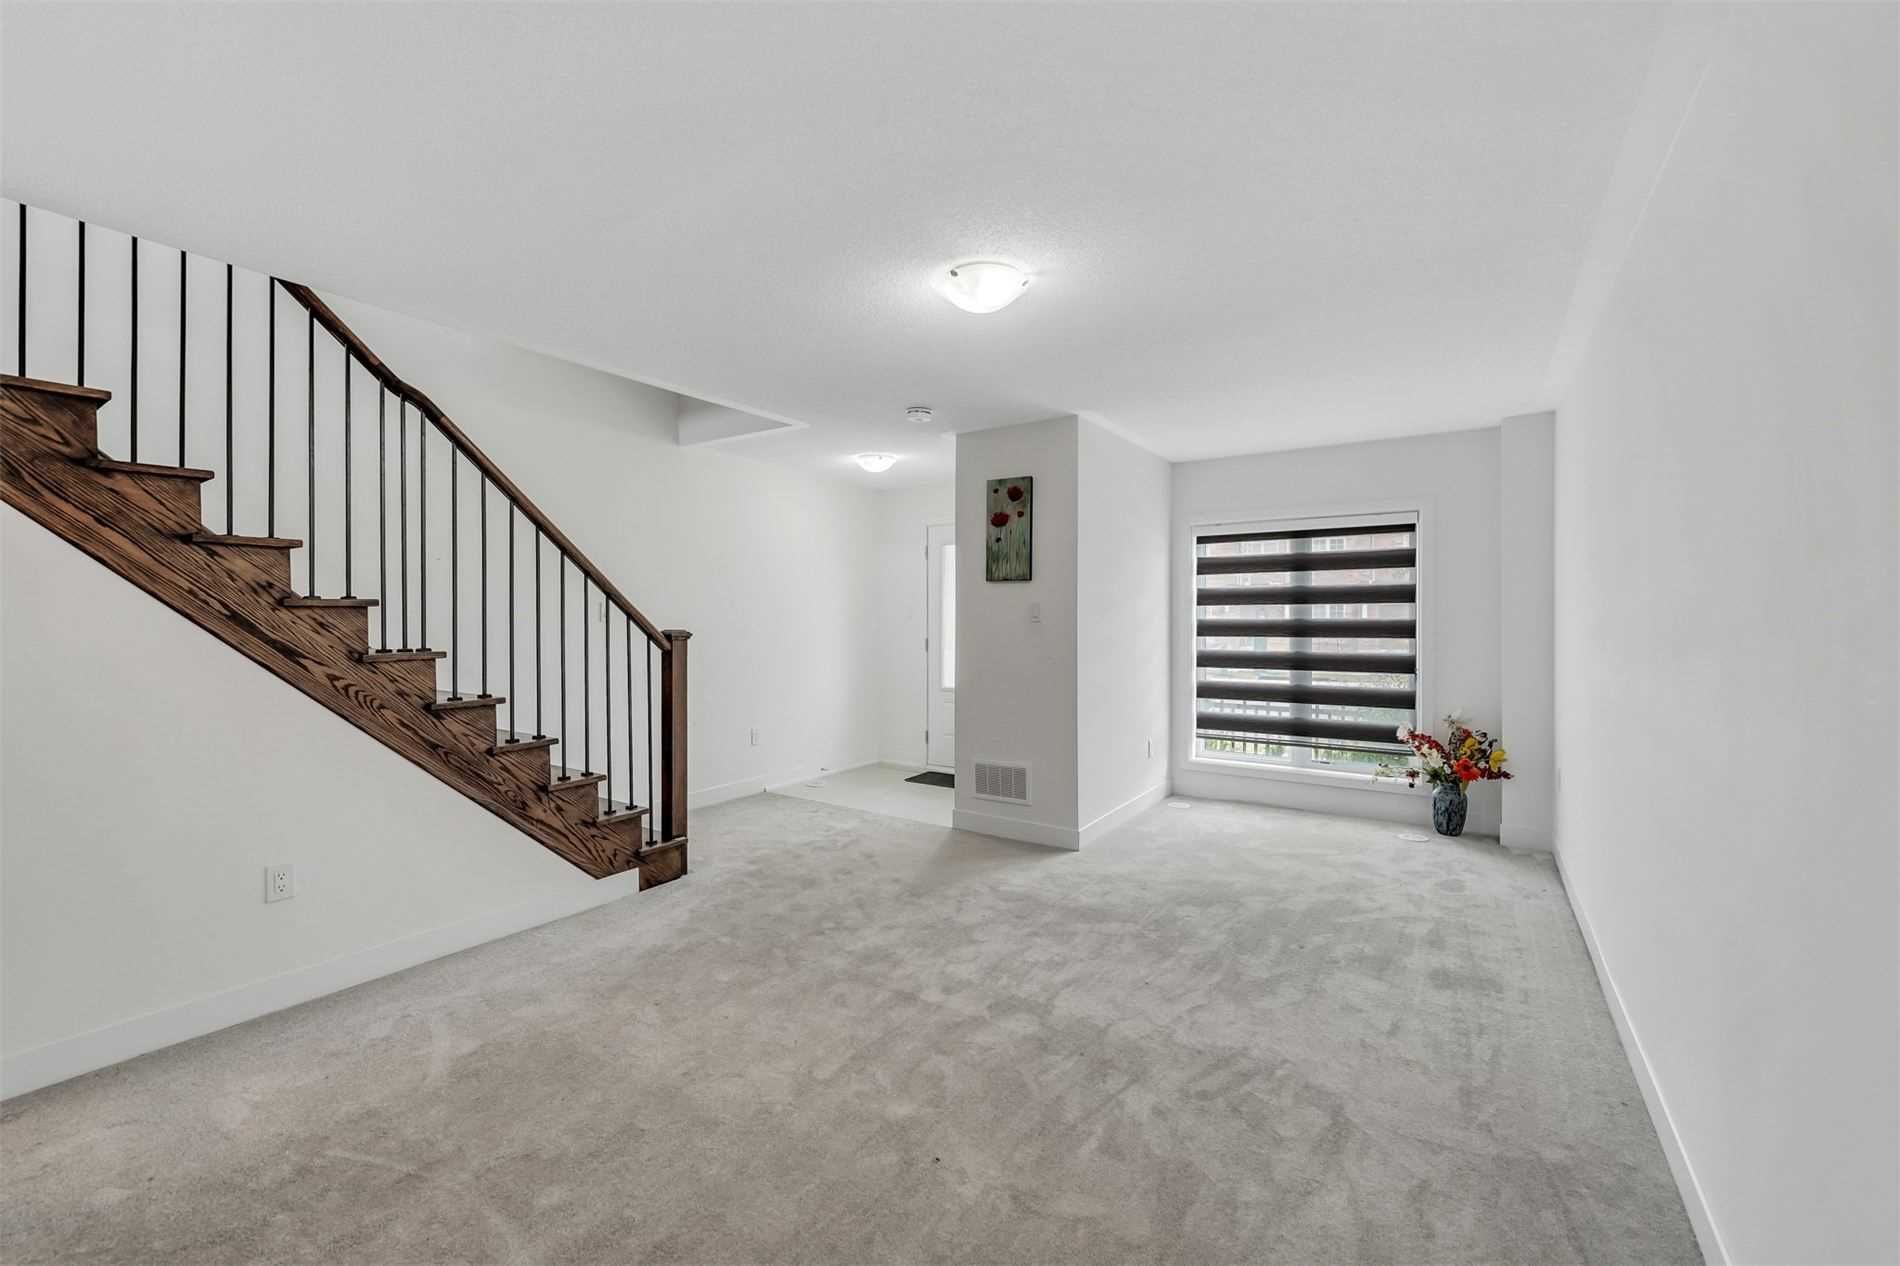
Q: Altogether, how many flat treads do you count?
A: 10